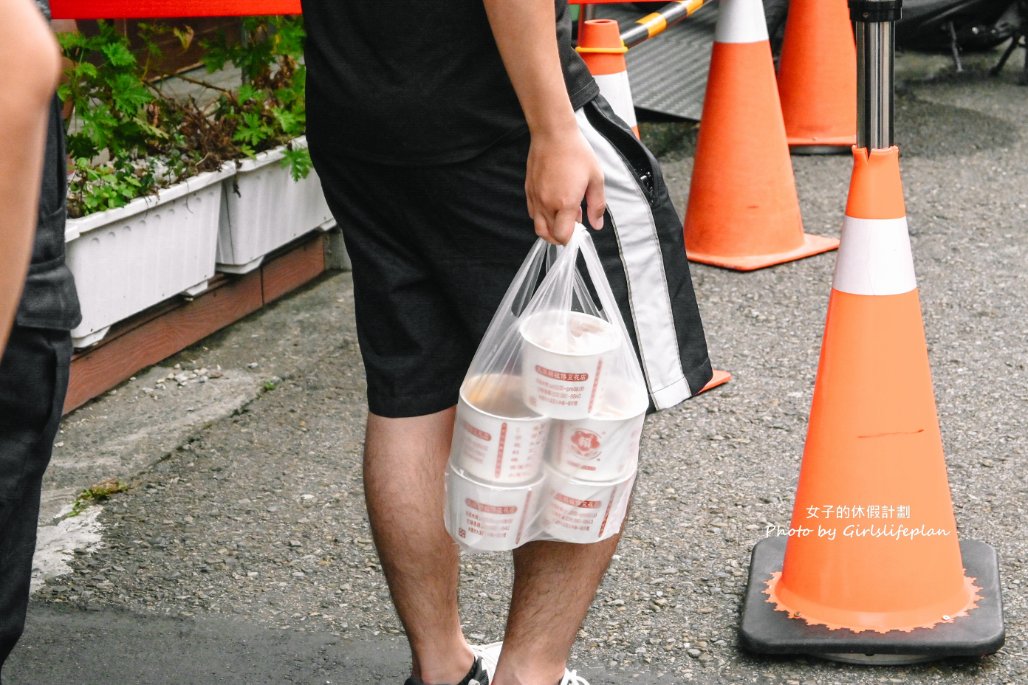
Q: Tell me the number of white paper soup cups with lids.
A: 5